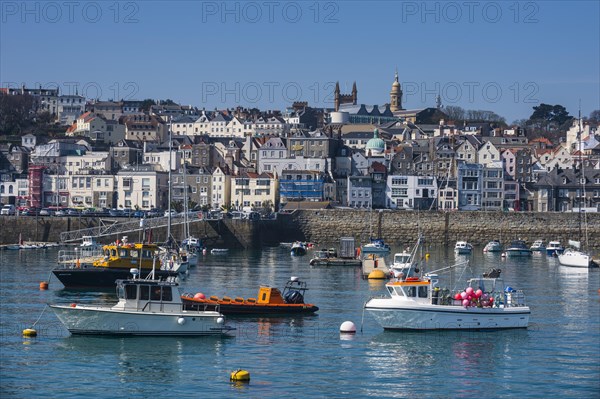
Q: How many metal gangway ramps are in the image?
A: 1